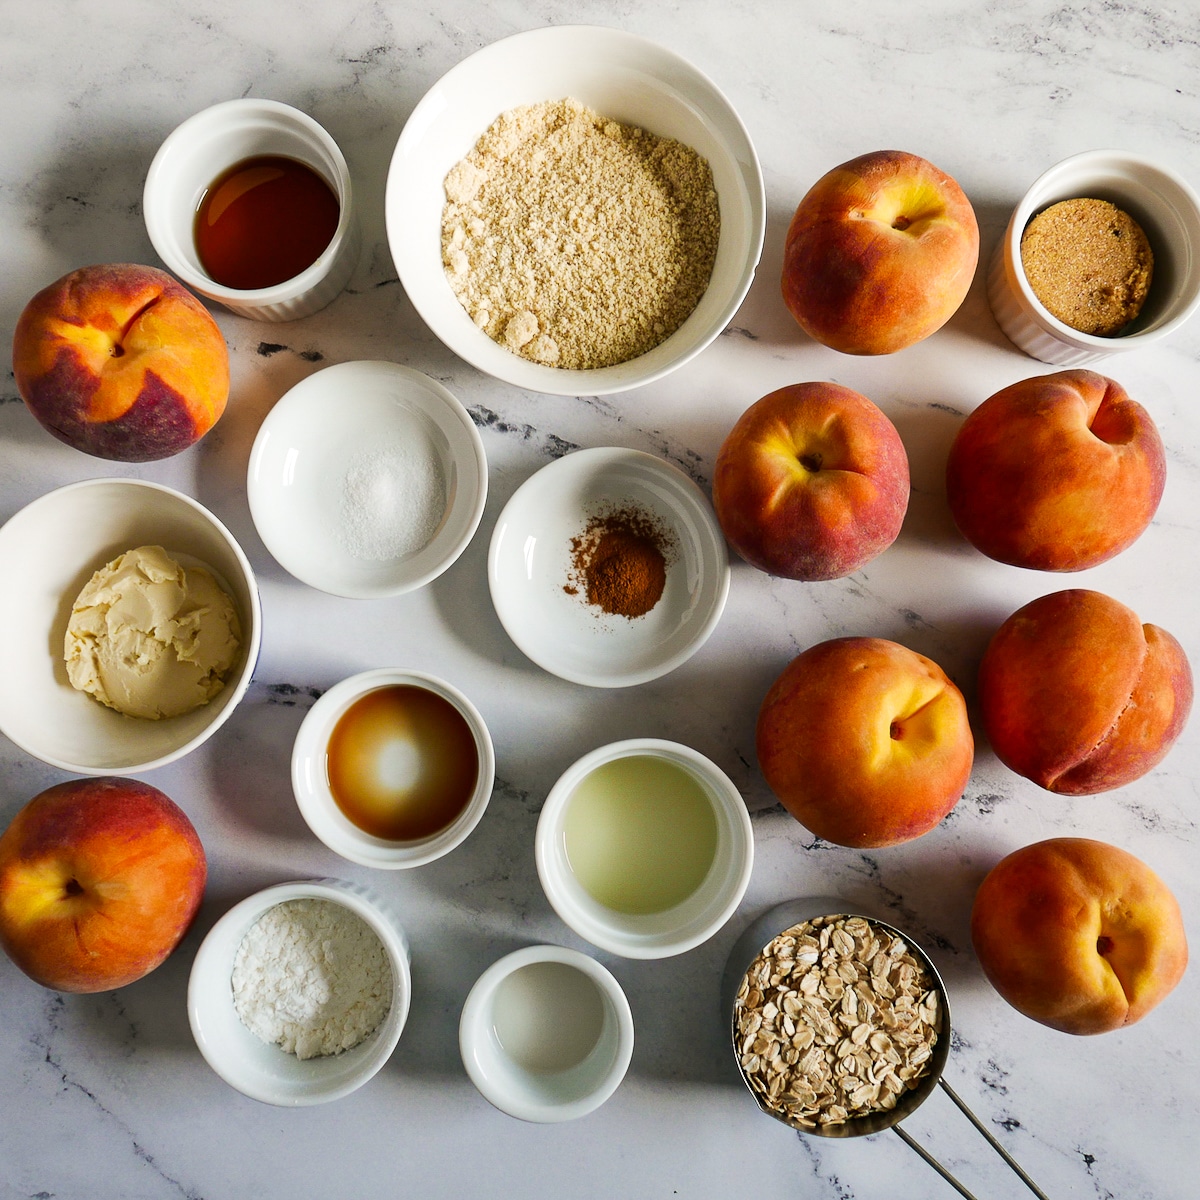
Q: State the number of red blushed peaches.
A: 8